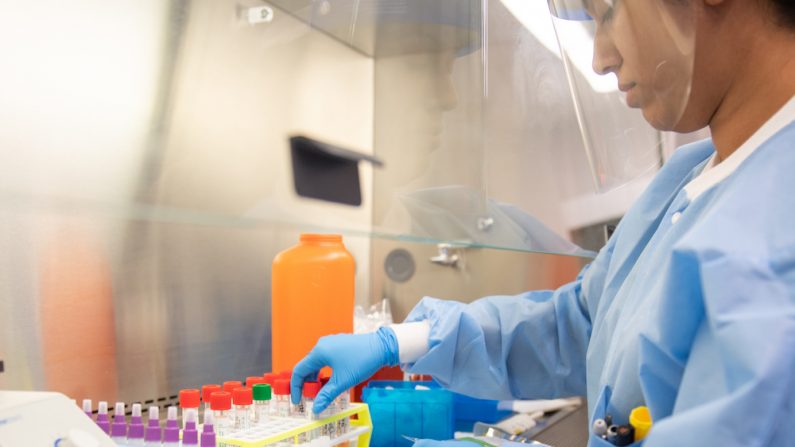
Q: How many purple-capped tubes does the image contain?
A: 8